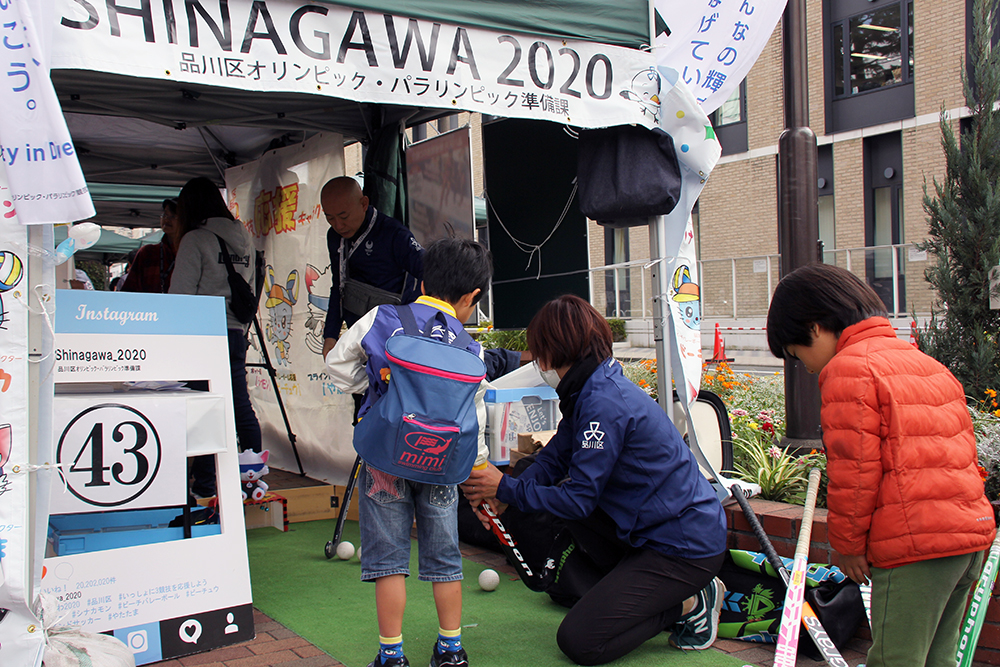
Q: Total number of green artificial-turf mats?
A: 1